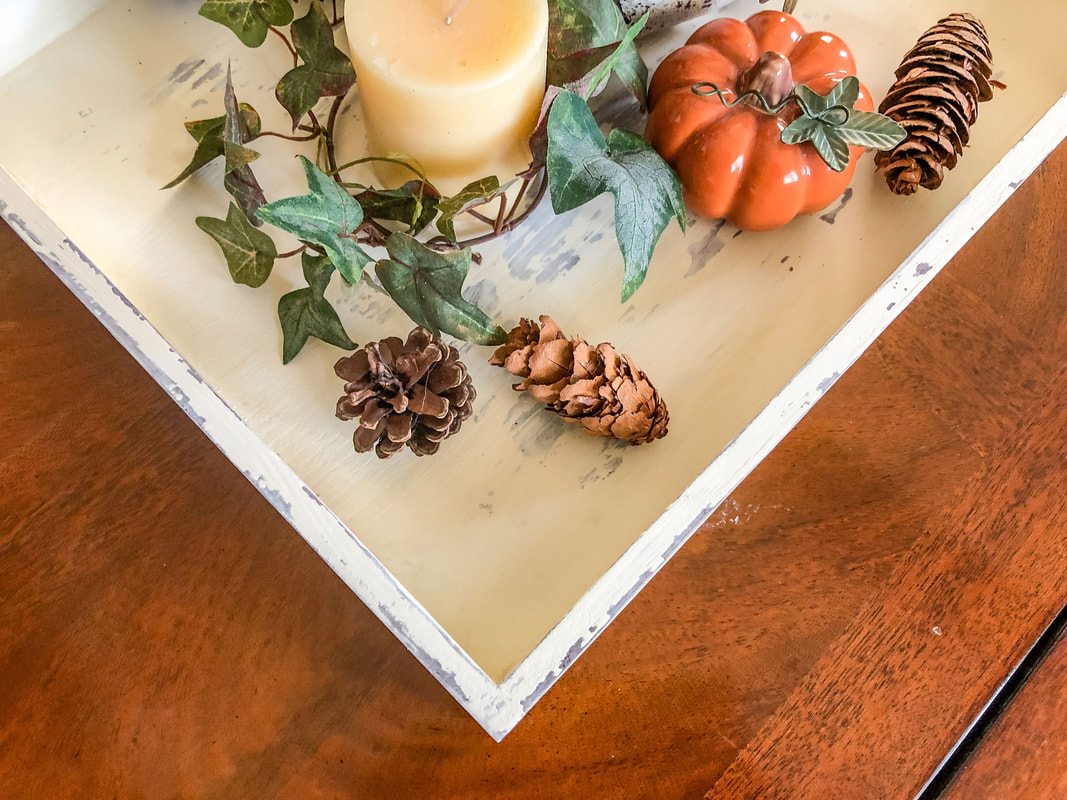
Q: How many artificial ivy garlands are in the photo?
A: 1